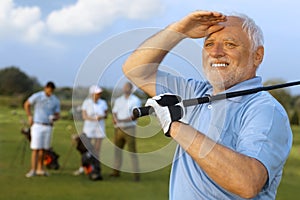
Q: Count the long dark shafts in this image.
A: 1